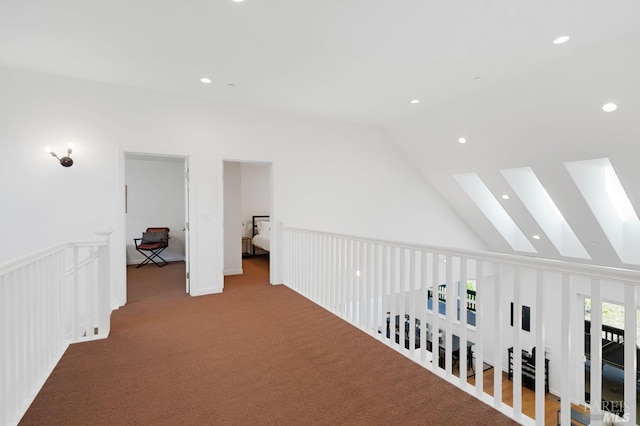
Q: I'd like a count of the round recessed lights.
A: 8